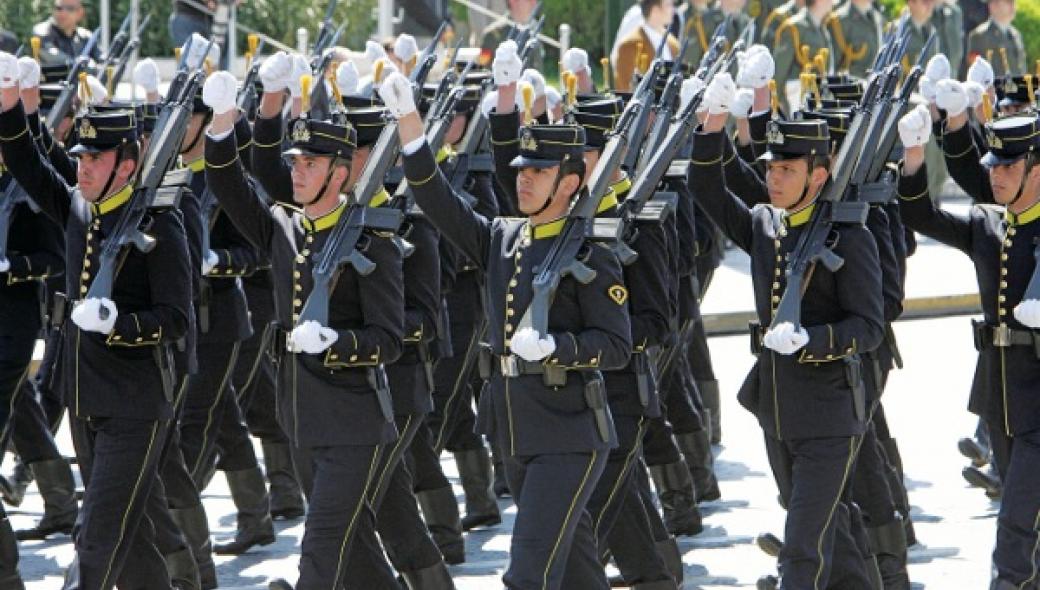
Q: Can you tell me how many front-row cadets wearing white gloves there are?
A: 5